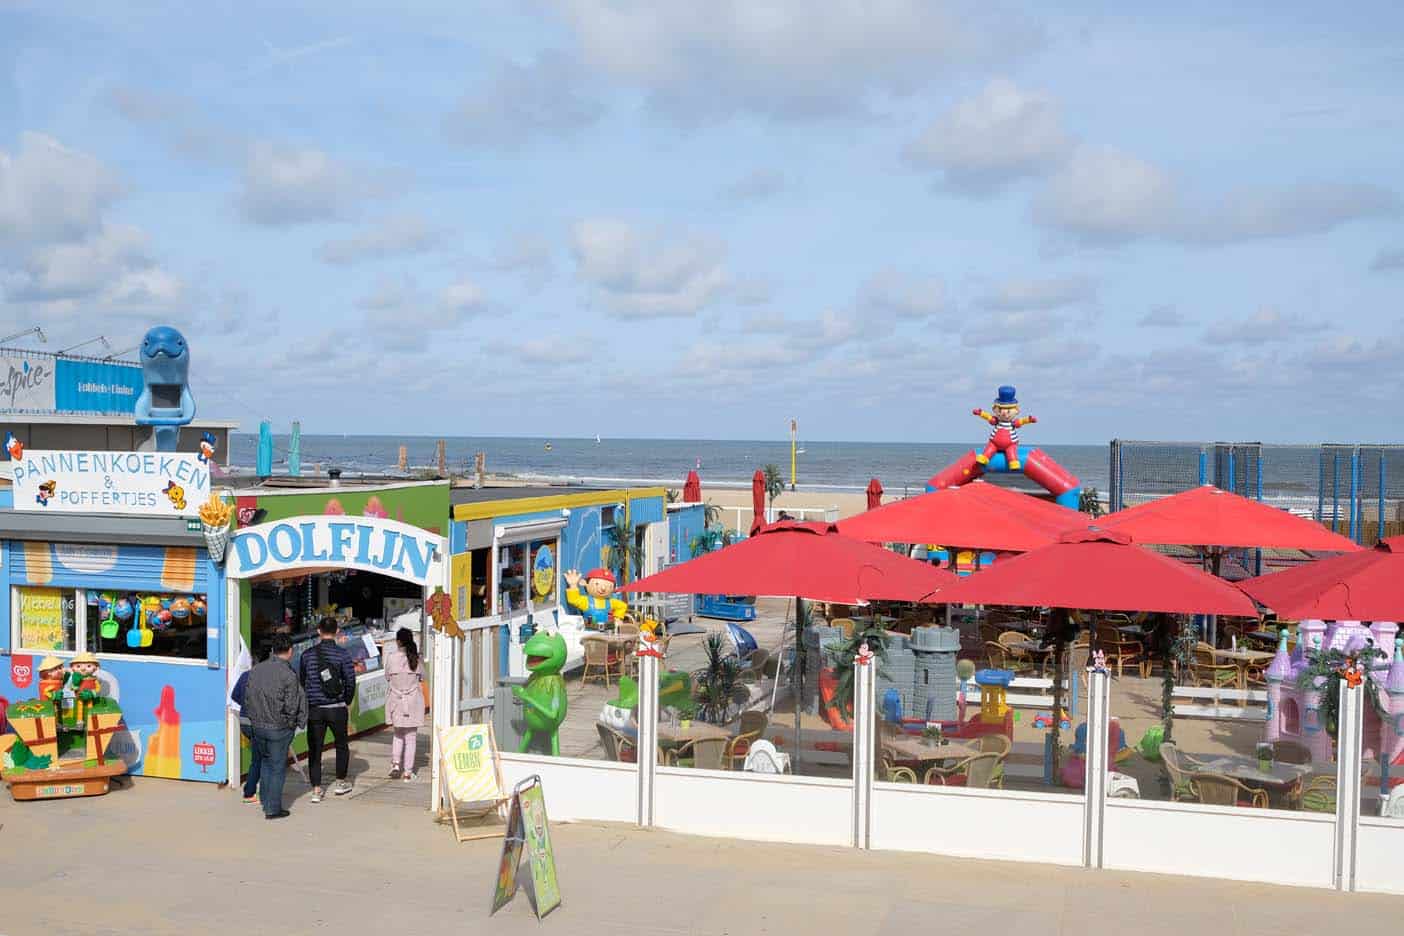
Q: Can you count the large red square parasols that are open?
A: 5